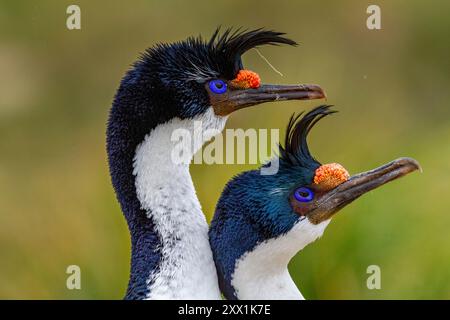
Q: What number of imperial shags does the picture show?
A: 2